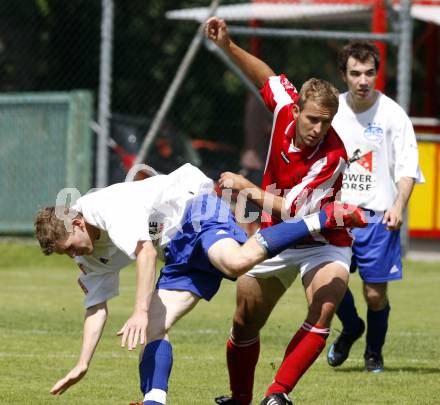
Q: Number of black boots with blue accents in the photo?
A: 2